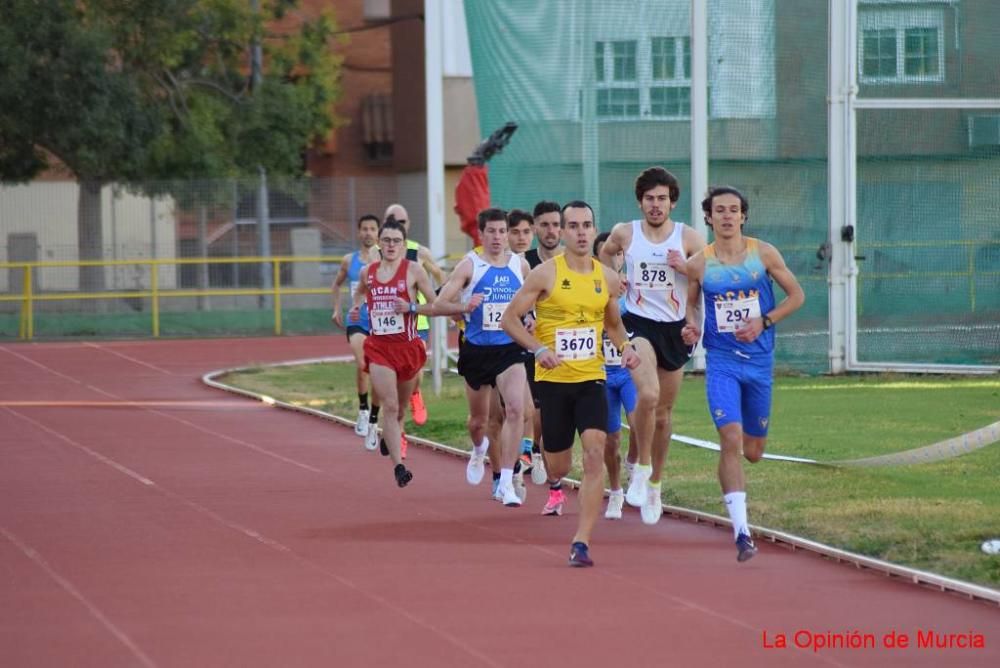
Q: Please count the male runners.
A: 10